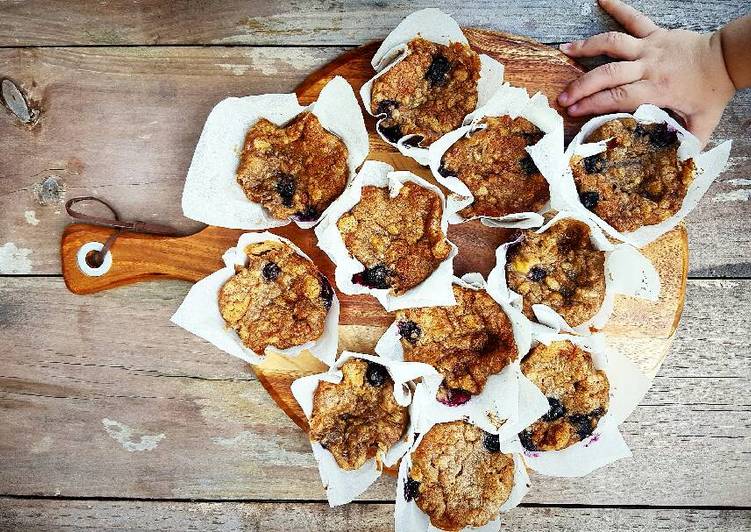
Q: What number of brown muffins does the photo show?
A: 11